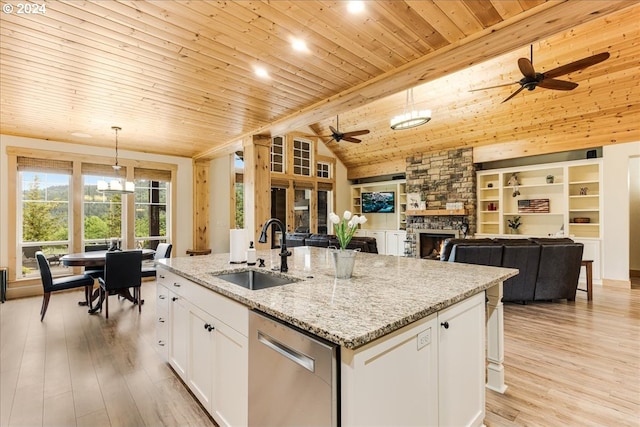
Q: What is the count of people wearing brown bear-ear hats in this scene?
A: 0